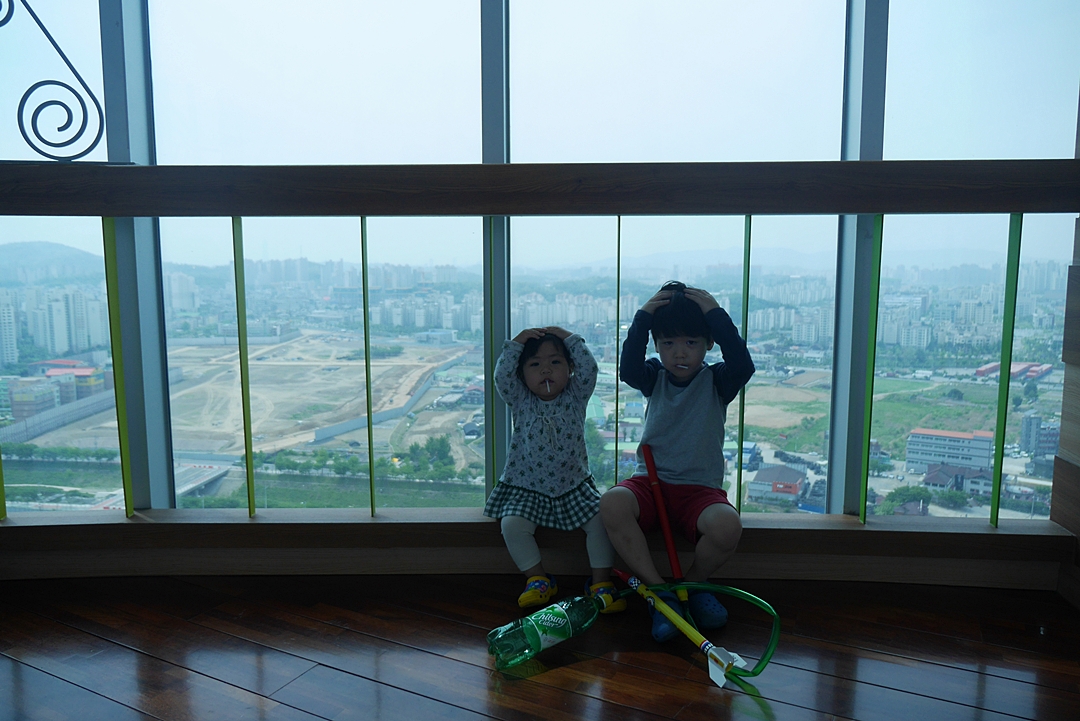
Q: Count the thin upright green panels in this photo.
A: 9